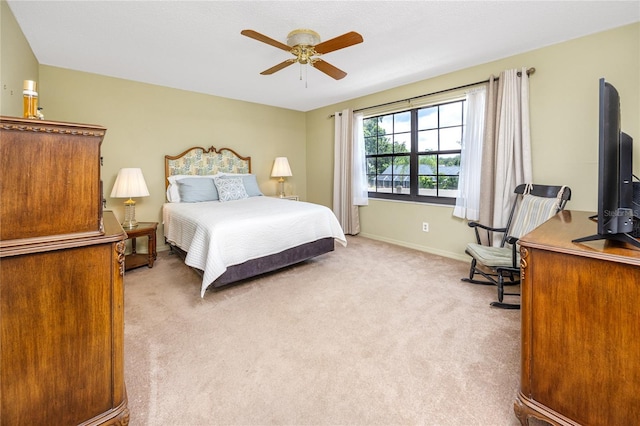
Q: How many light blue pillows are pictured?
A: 2